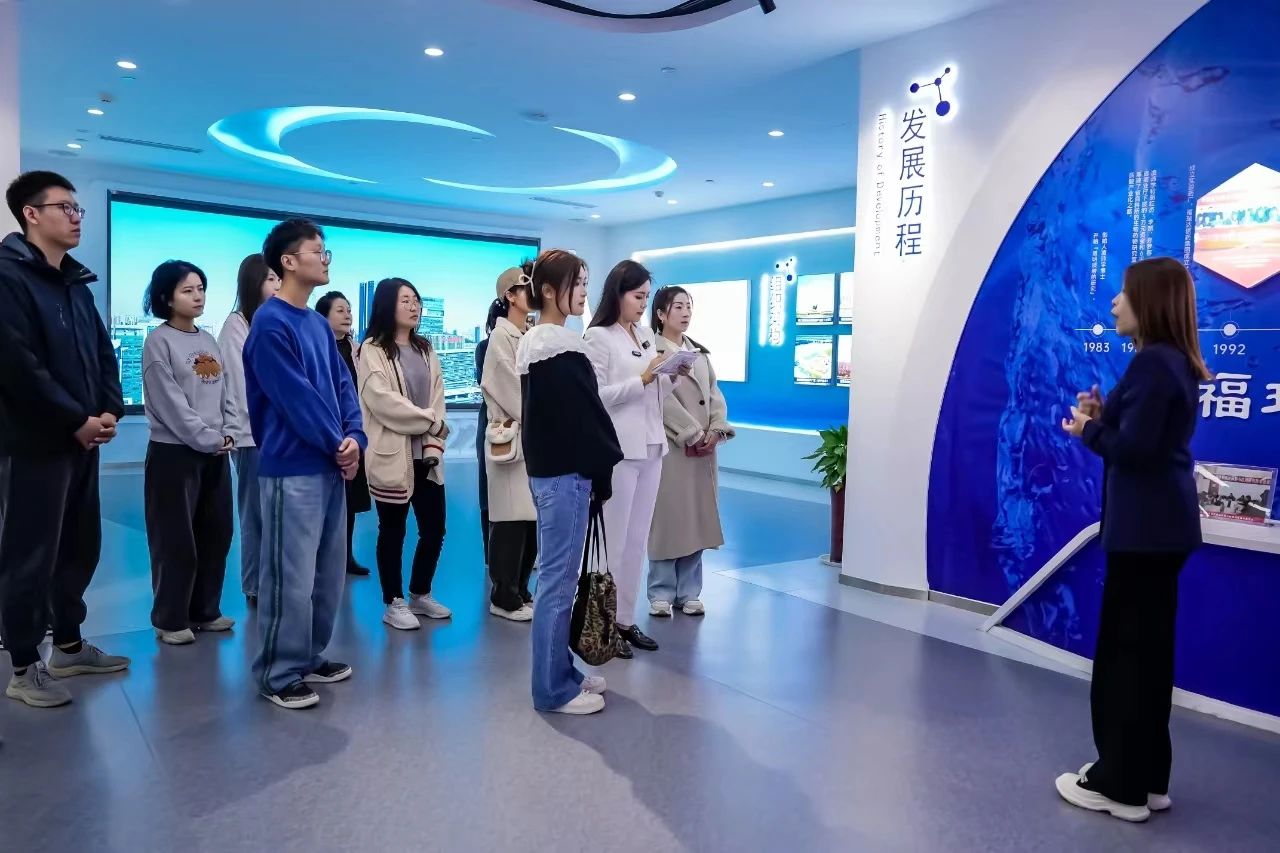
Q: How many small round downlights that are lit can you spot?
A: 9